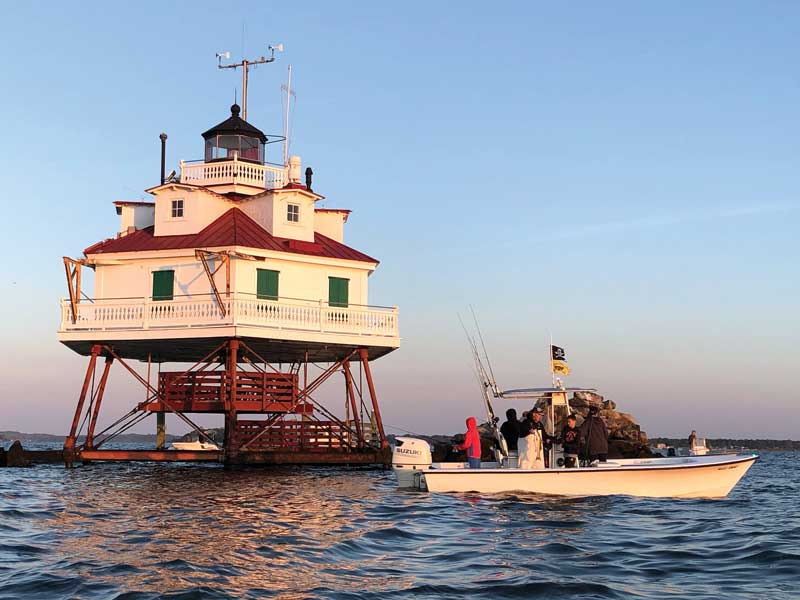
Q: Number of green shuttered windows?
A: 3